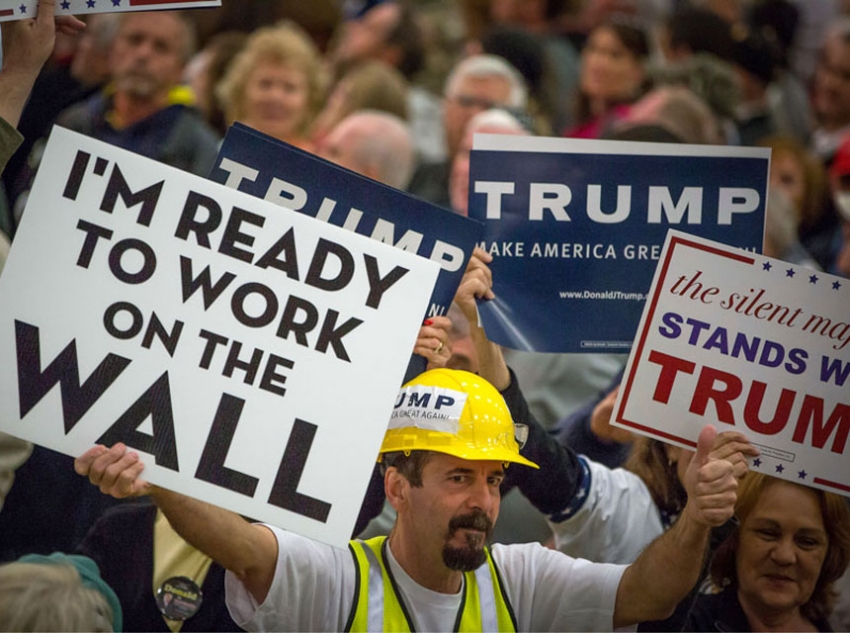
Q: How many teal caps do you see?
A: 1